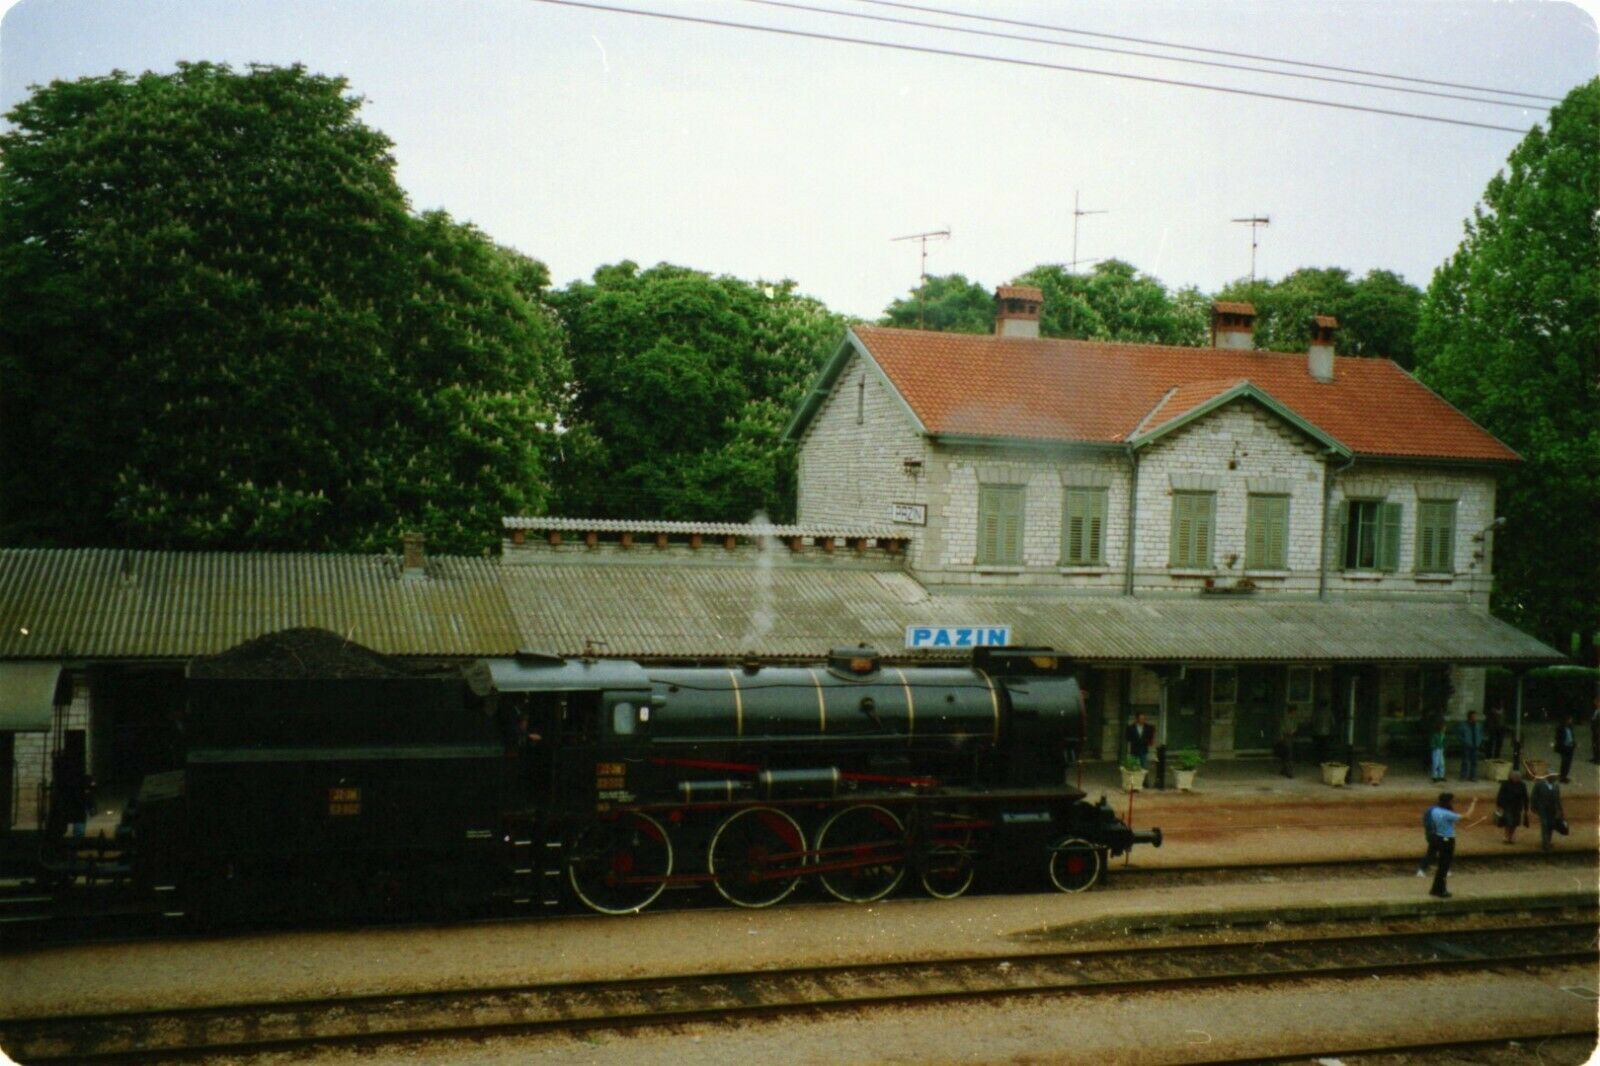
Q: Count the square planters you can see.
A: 6